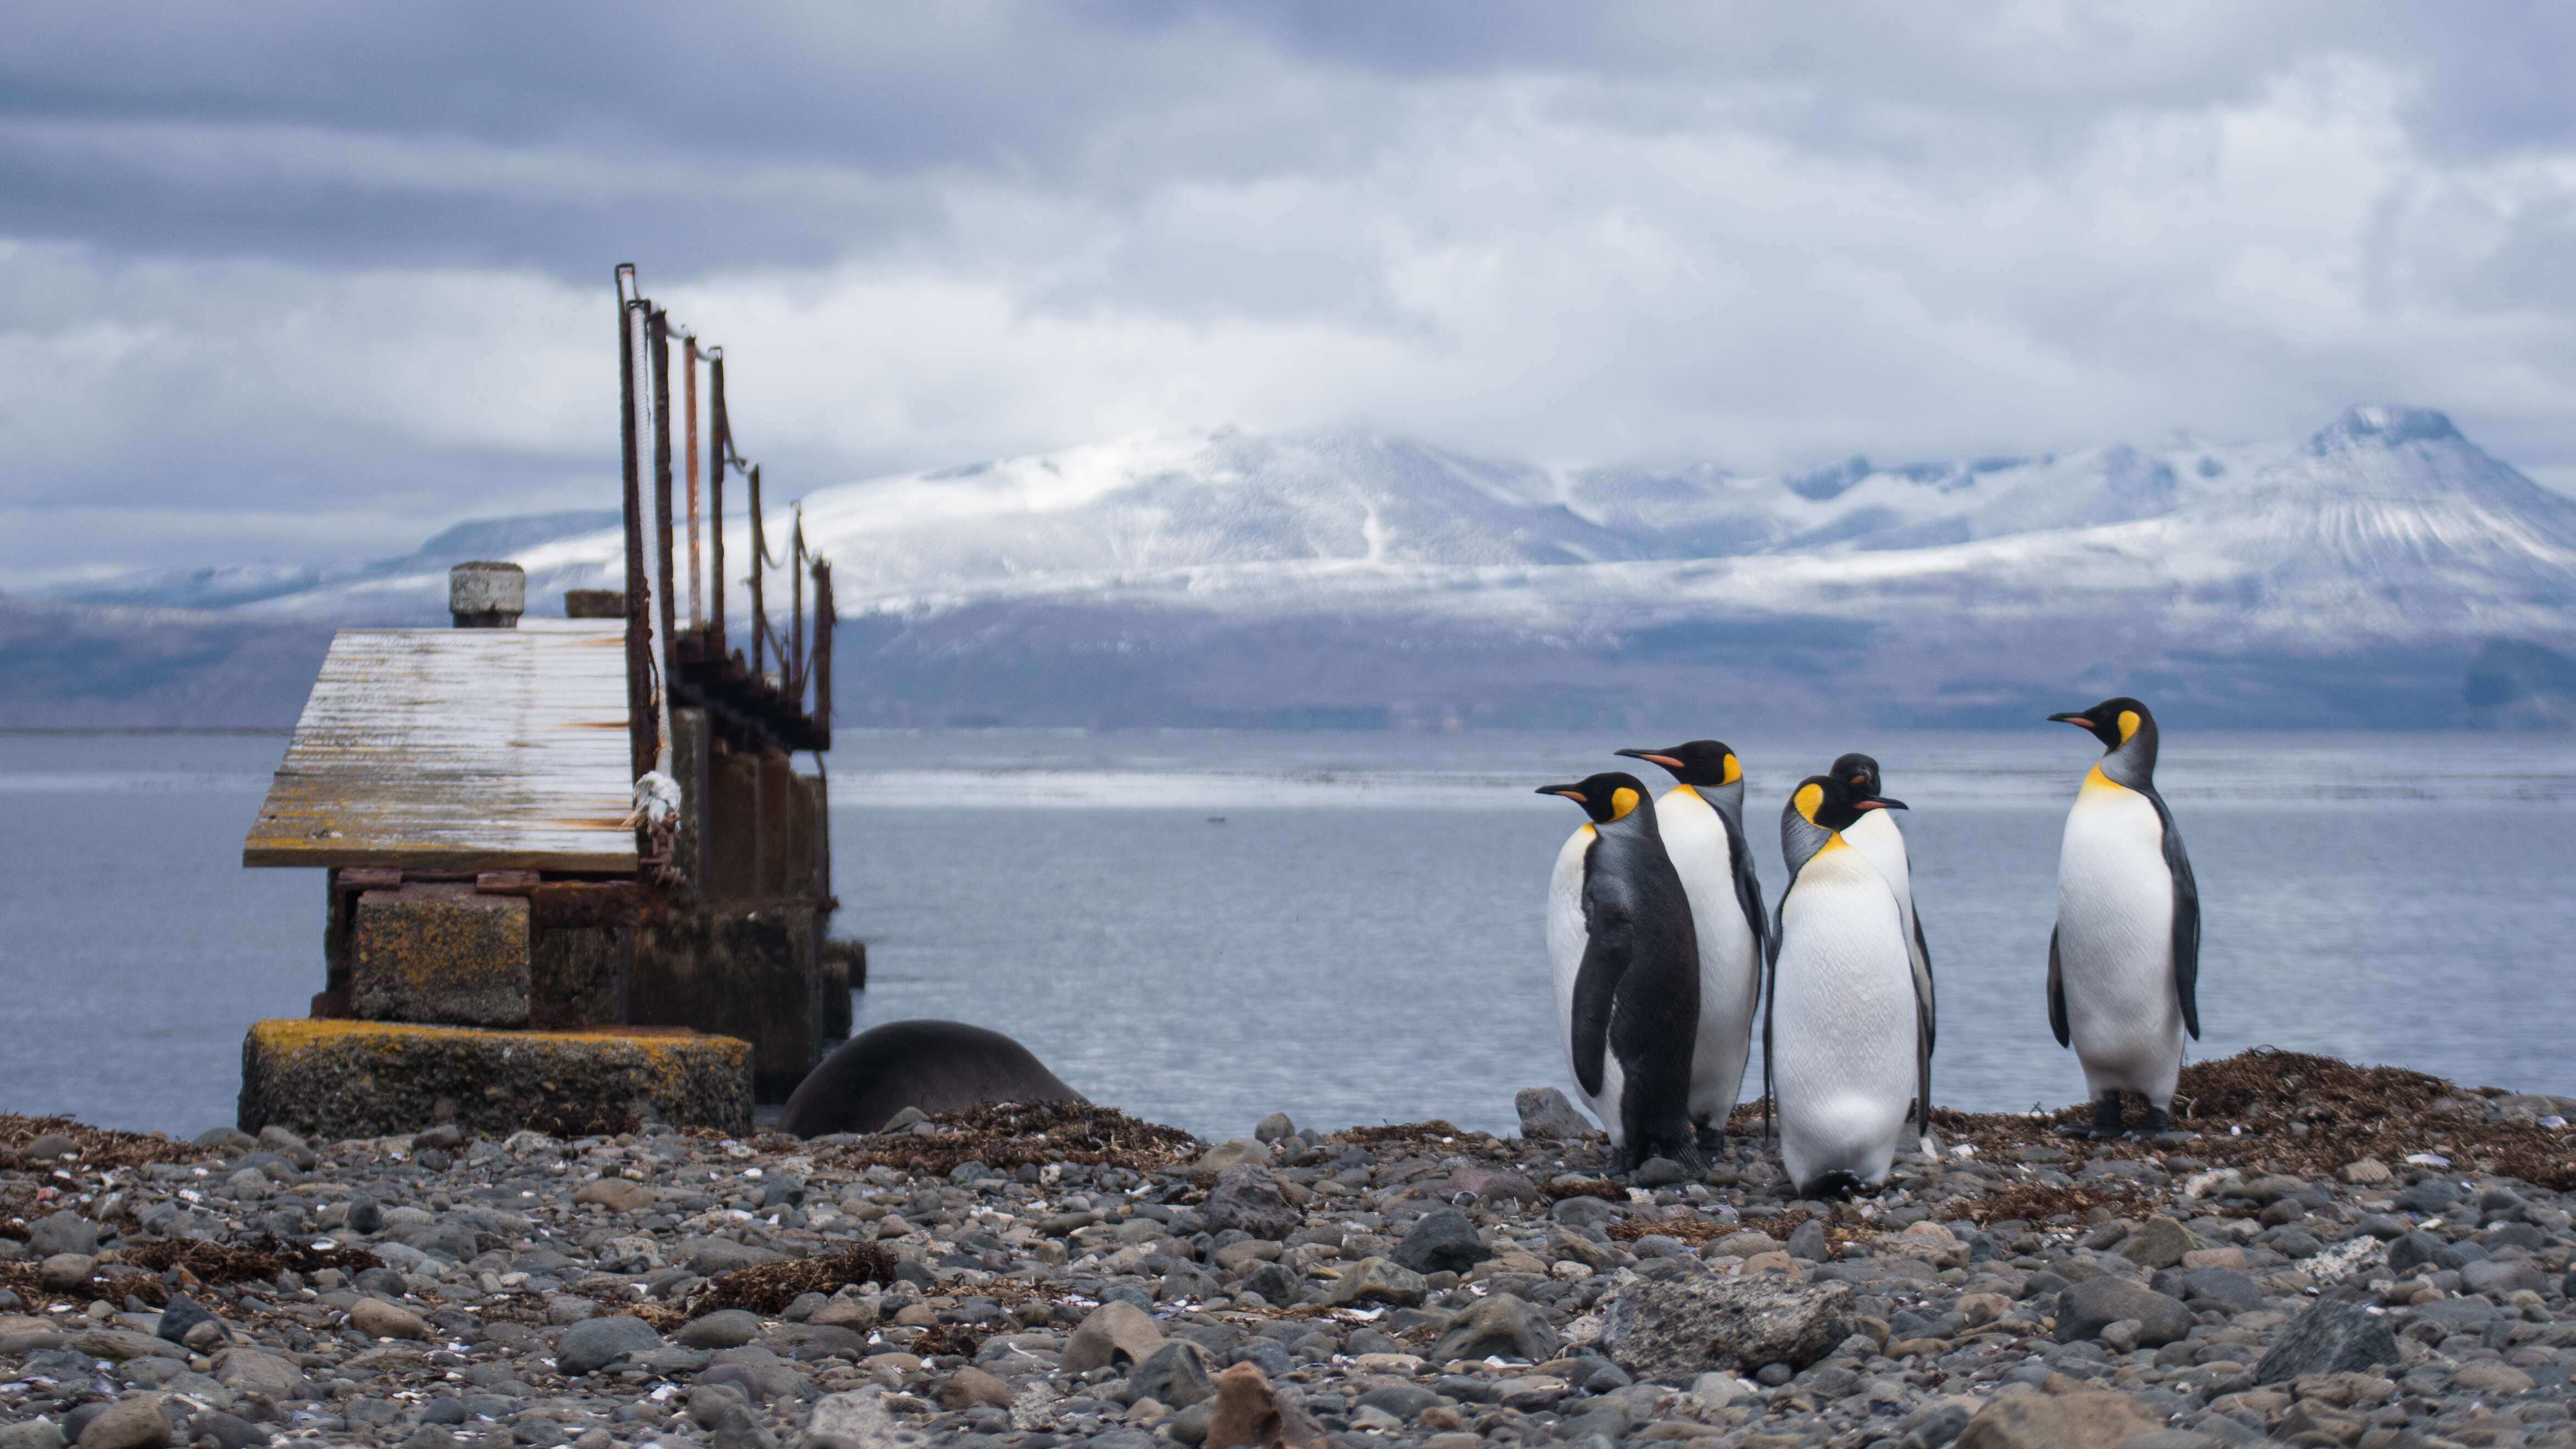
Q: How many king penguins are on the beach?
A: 5